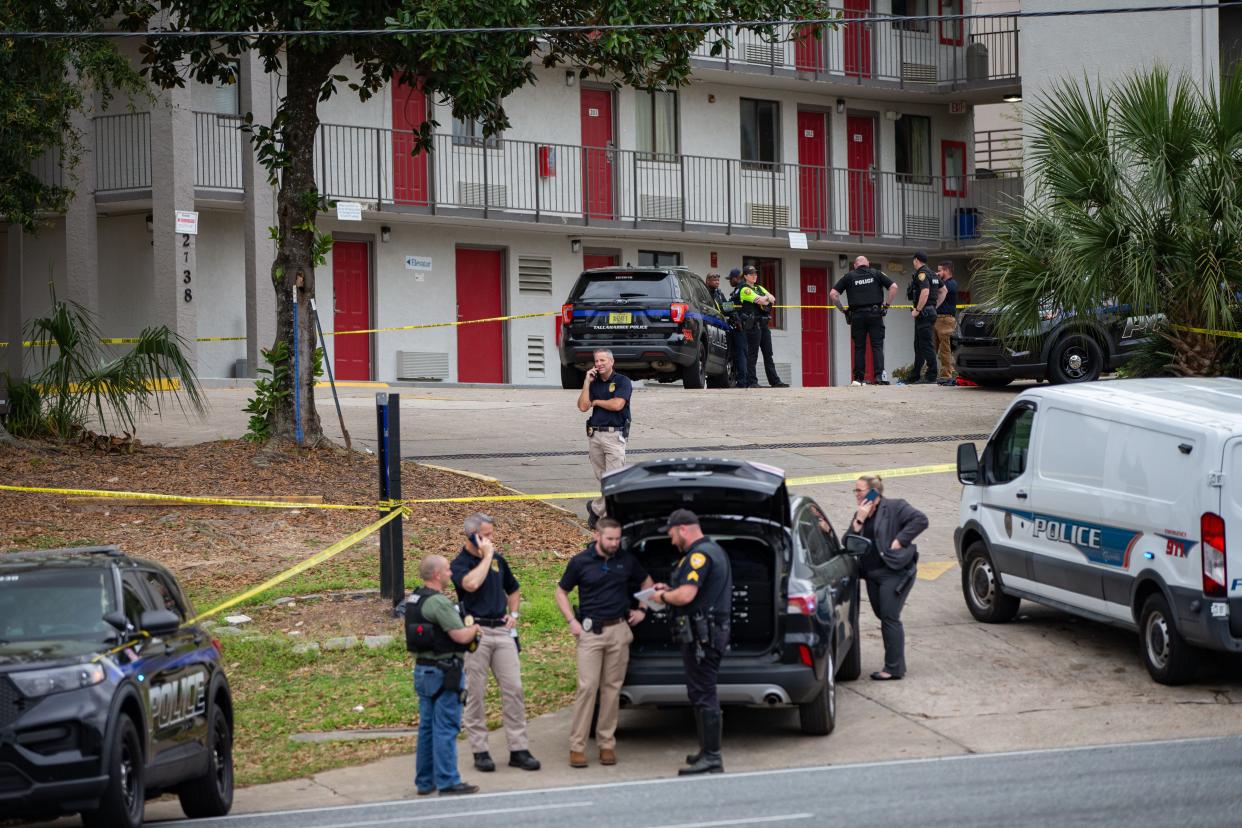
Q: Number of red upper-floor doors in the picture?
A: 6